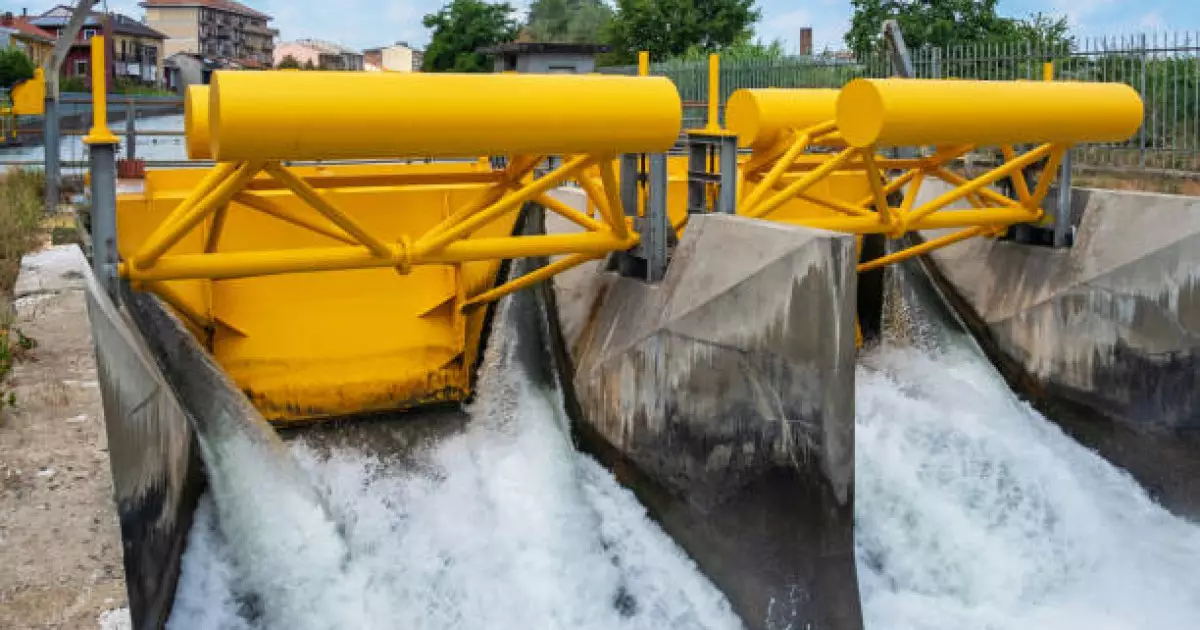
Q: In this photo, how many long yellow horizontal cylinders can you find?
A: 4